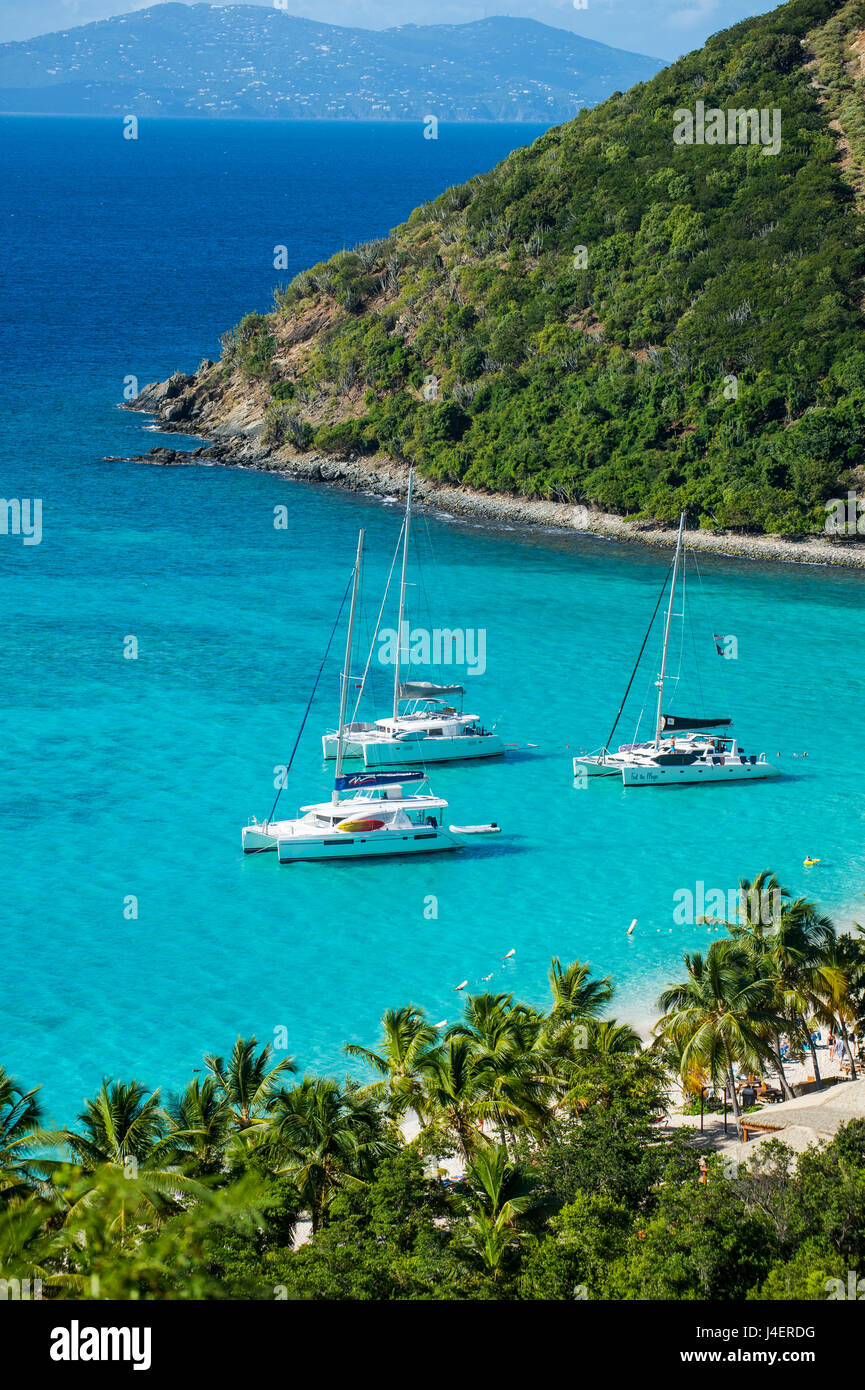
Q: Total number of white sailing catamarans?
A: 3